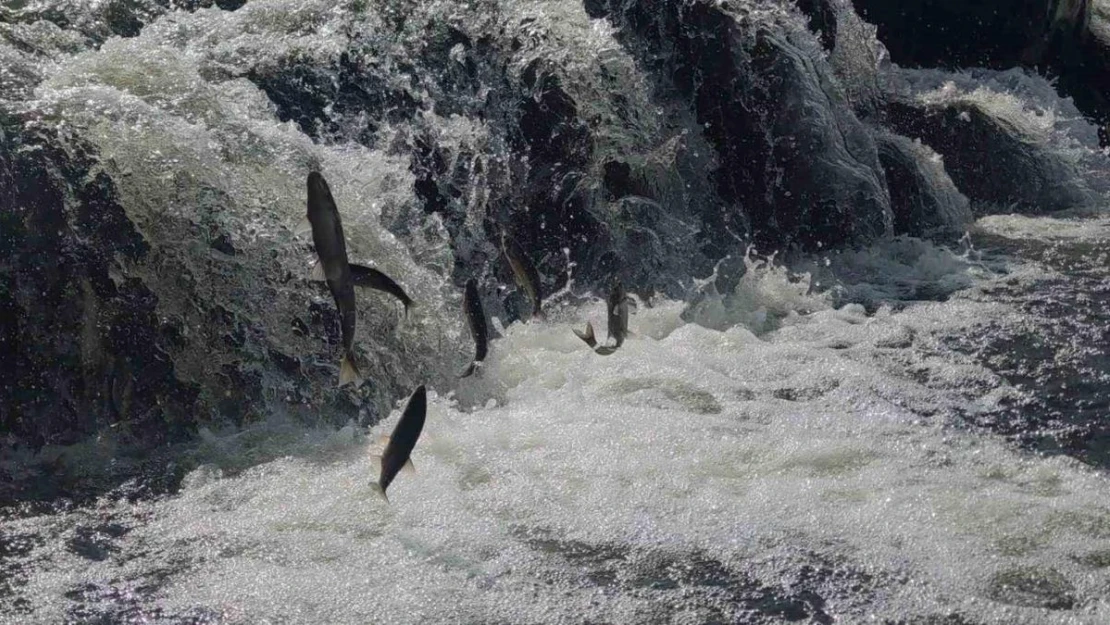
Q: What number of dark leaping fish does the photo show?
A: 6